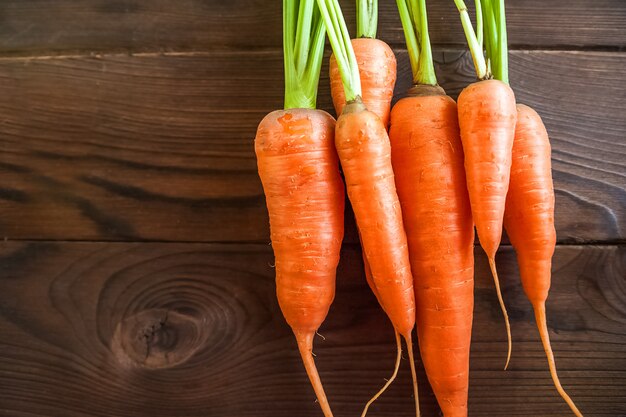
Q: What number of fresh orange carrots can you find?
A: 6